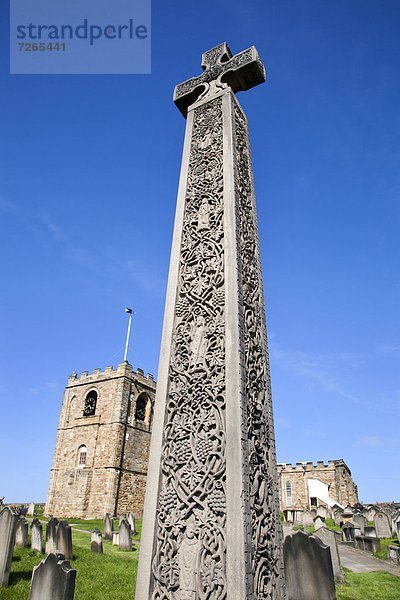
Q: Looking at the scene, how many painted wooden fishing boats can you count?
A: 0